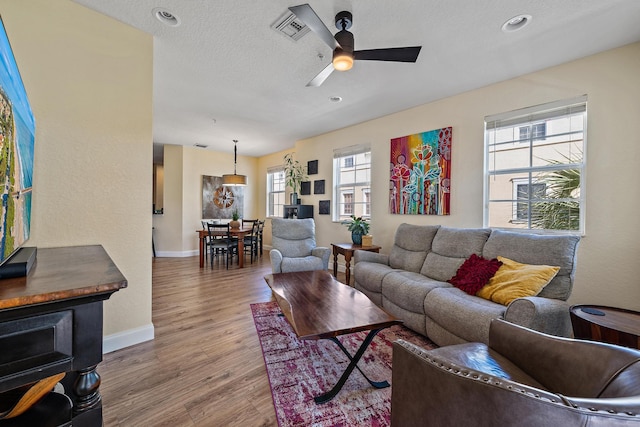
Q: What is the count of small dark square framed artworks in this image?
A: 4